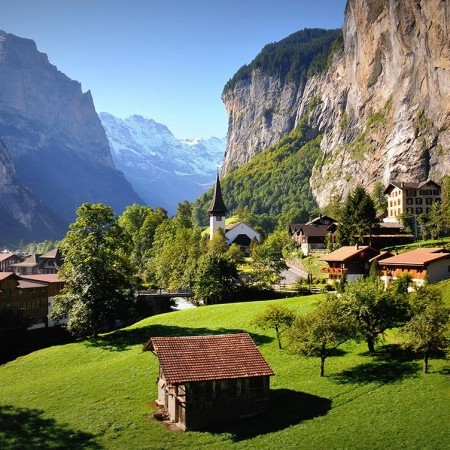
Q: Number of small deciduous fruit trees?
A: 4